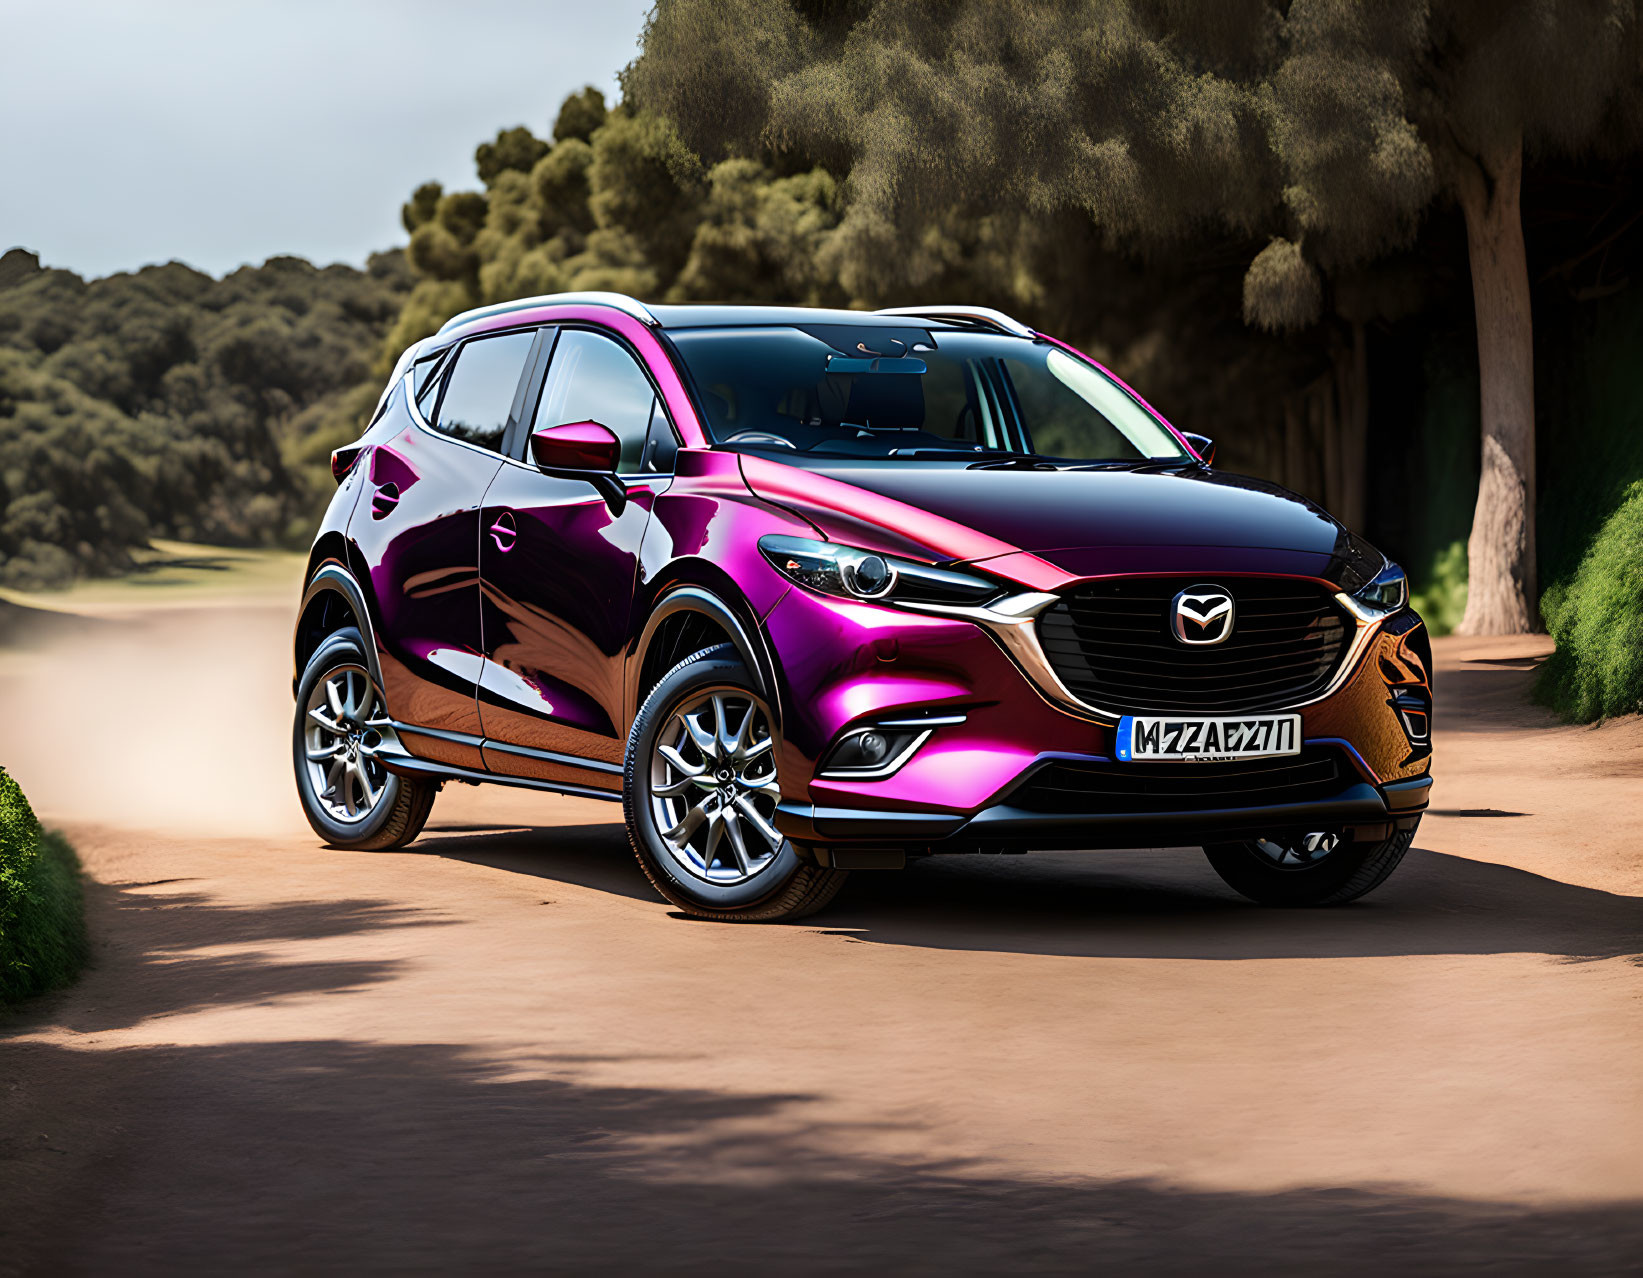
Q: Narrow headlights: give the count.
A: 2